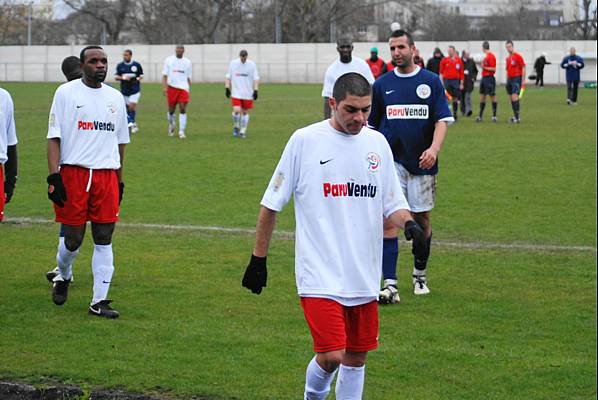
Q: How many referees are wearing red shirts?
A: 3